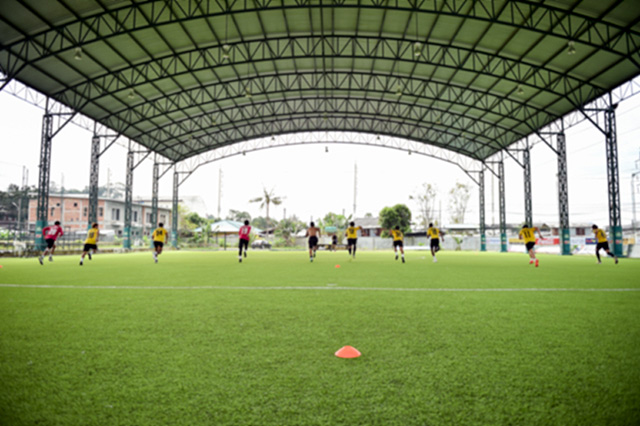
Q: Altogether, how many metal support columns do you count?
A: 10